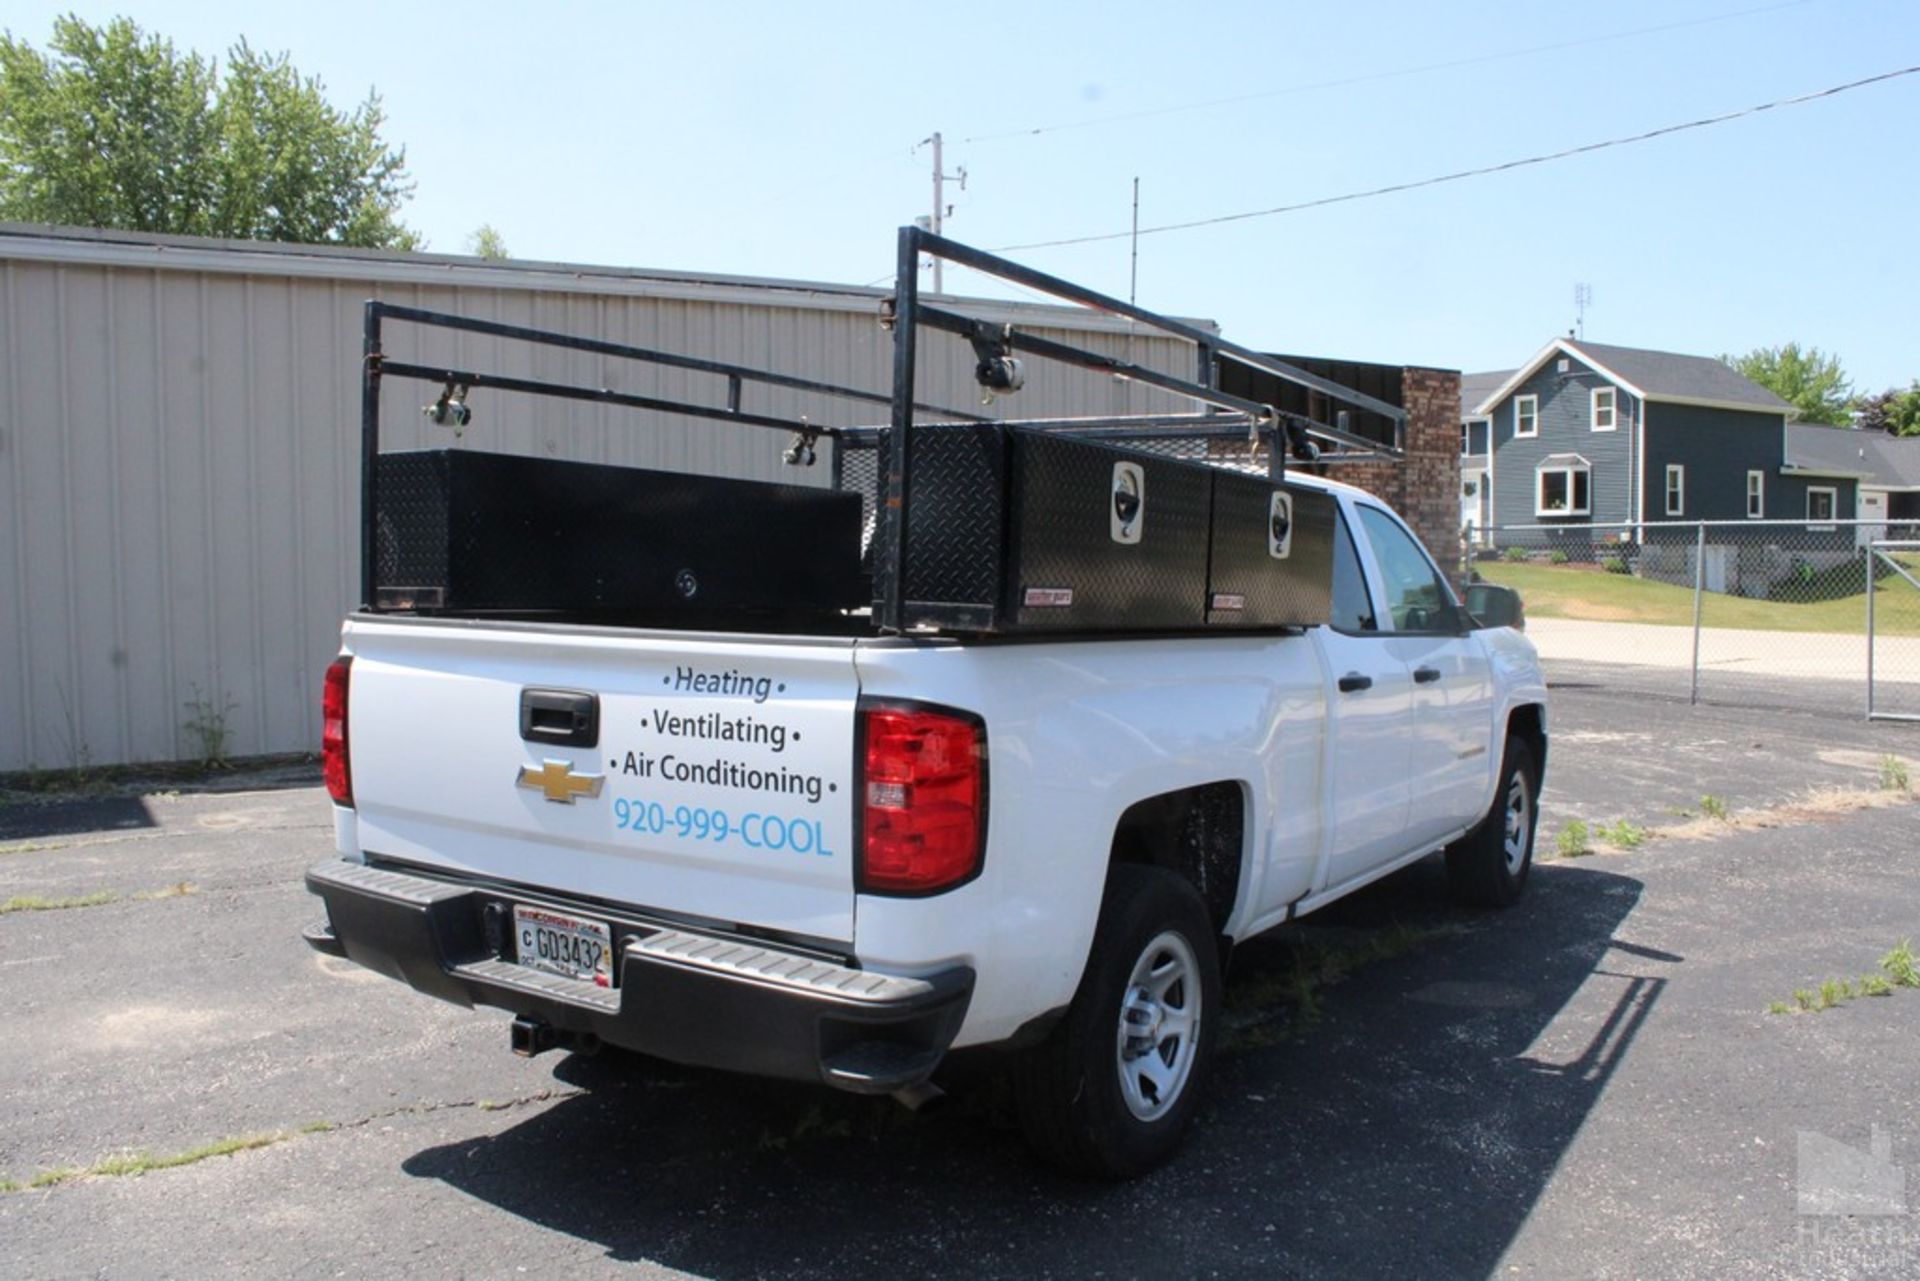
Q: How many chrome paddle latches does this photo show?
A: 2